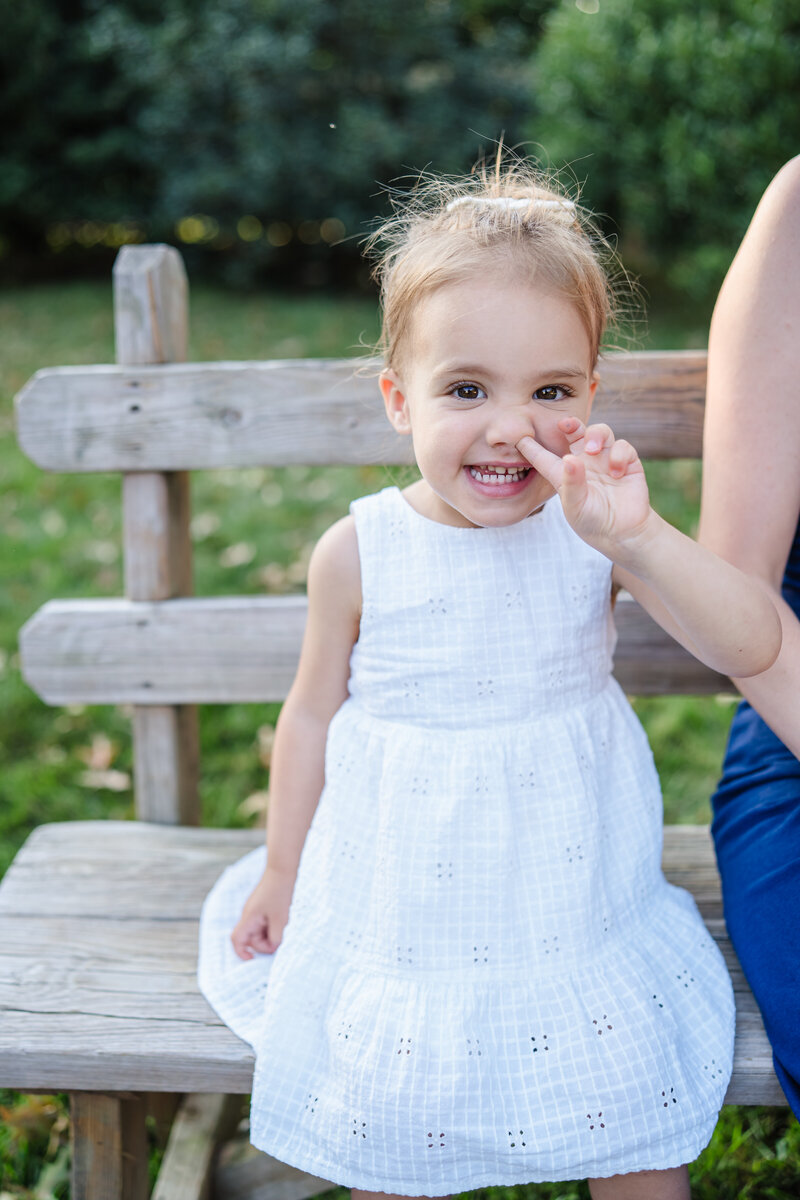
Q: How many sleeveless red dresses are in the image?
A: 0